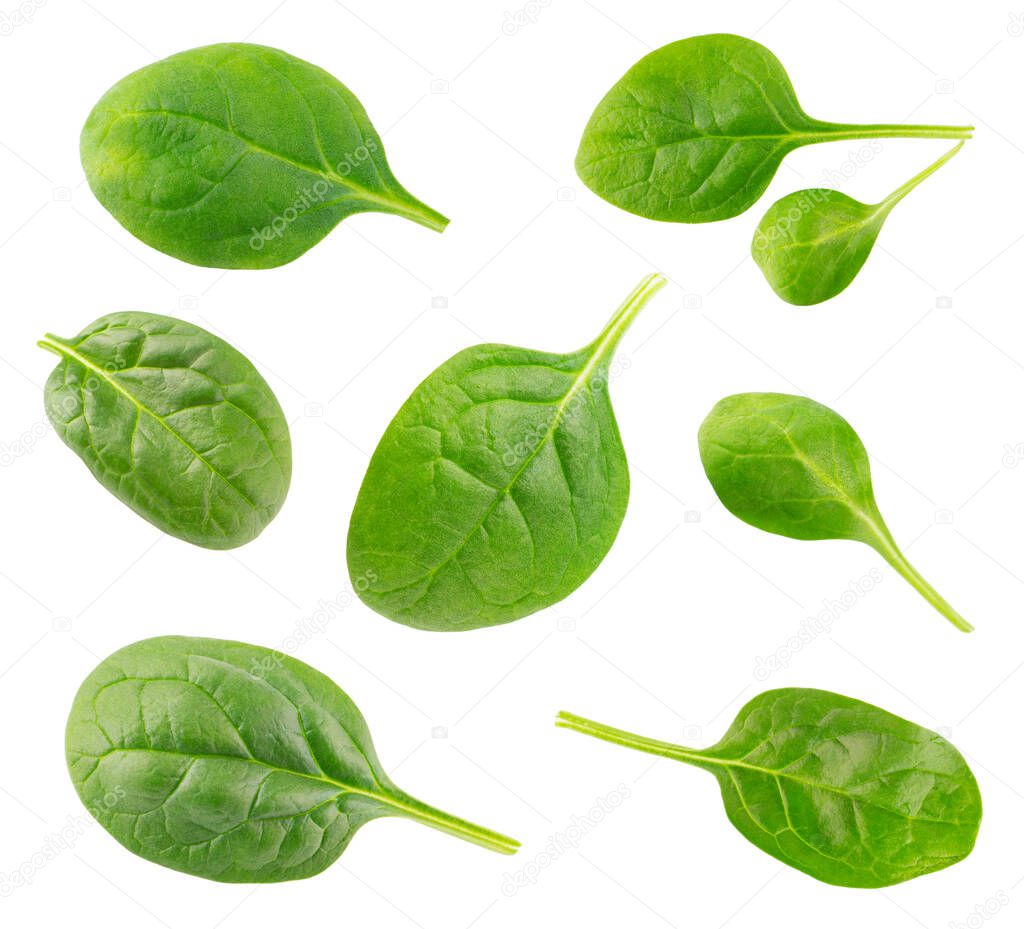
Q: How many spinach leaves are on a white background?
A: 8